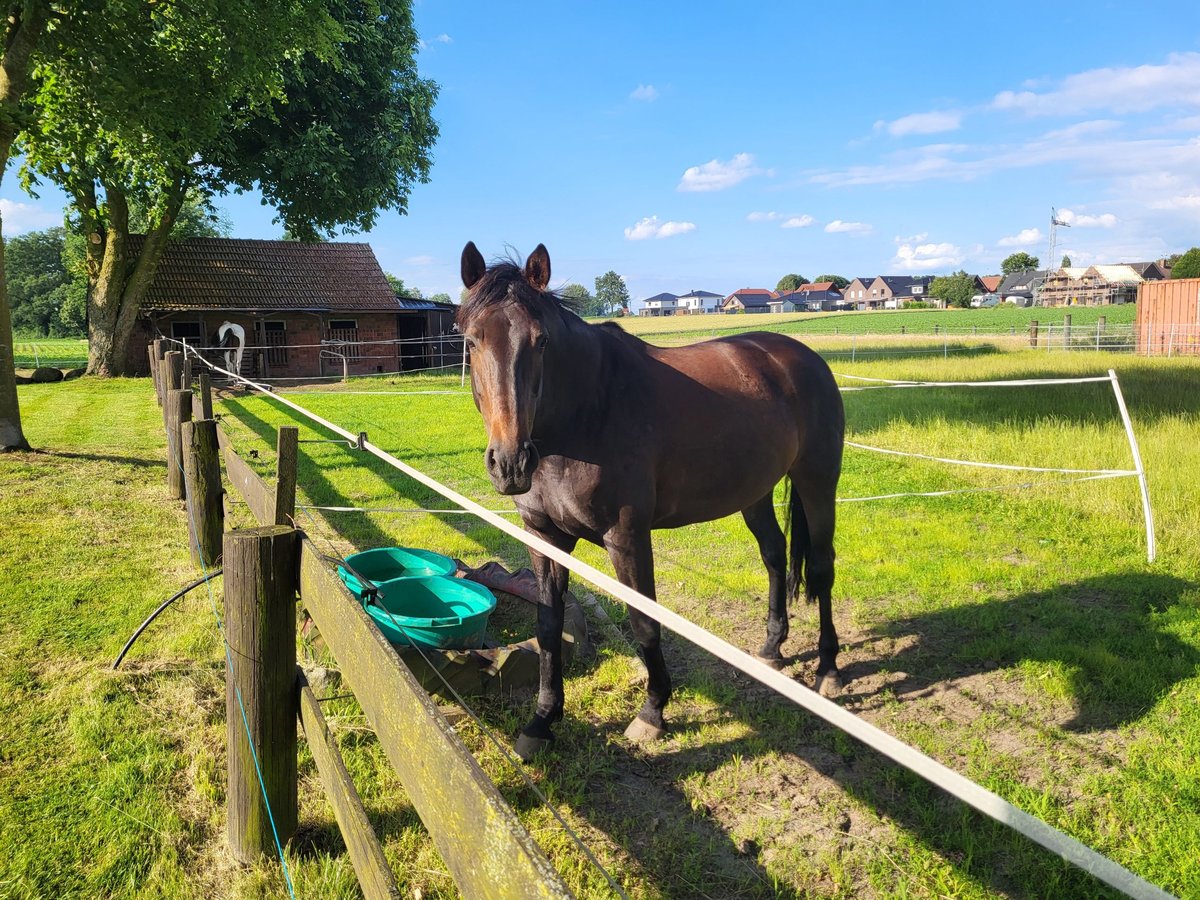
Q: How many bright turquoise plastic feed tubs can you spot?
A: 2